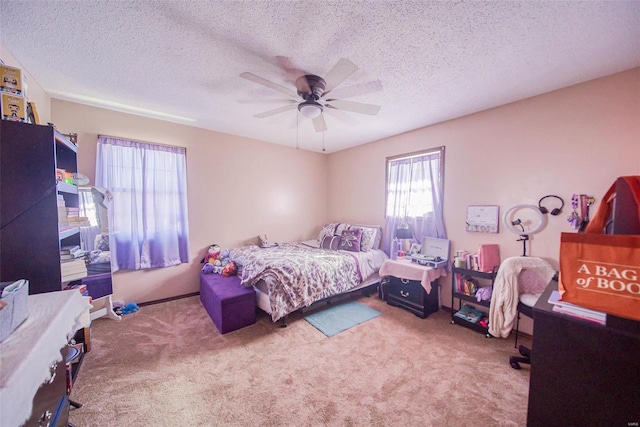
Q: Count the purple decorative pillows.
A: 2